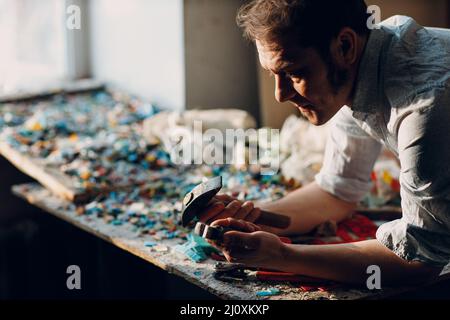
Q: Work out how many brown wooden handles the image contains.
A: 1